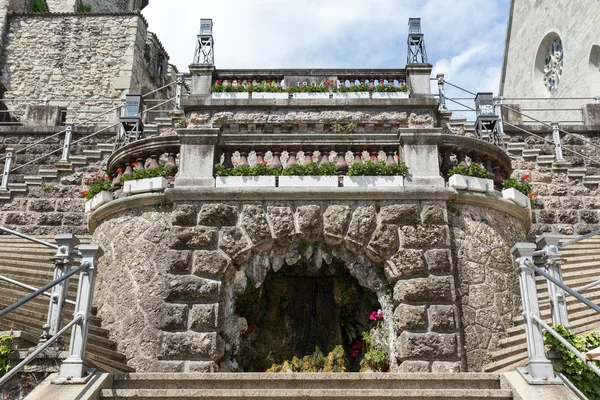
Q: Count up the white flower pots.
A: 12